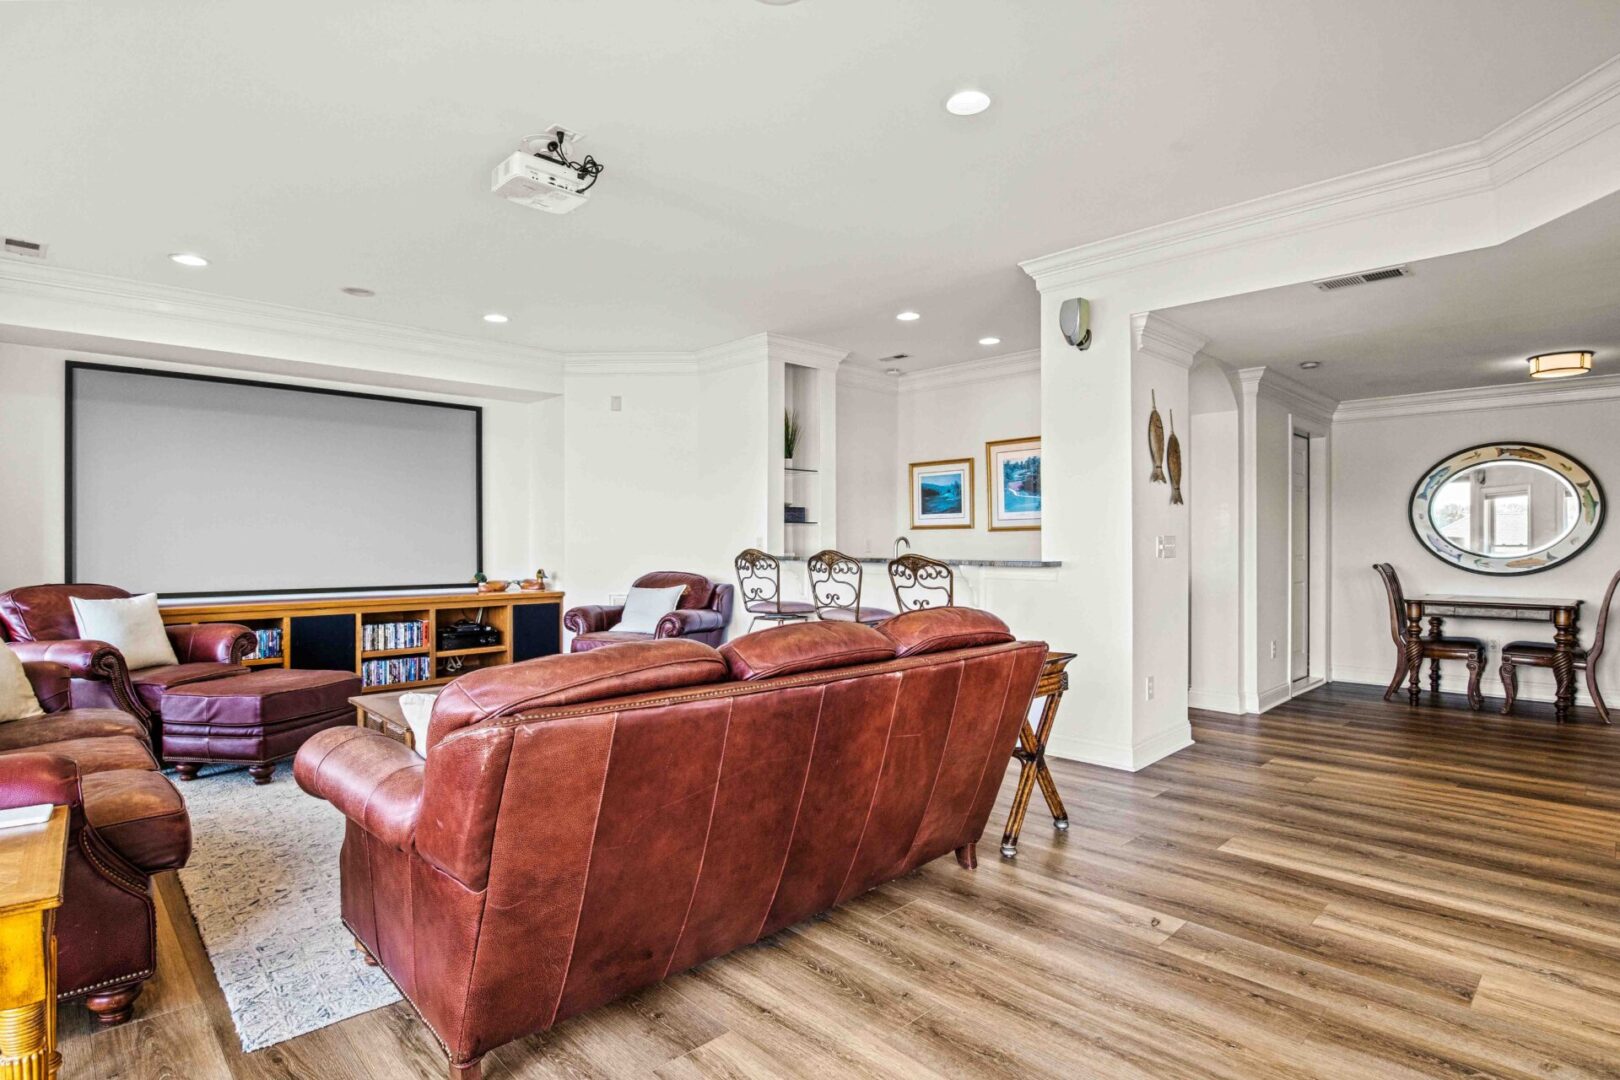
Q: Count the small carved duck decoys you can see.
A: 2